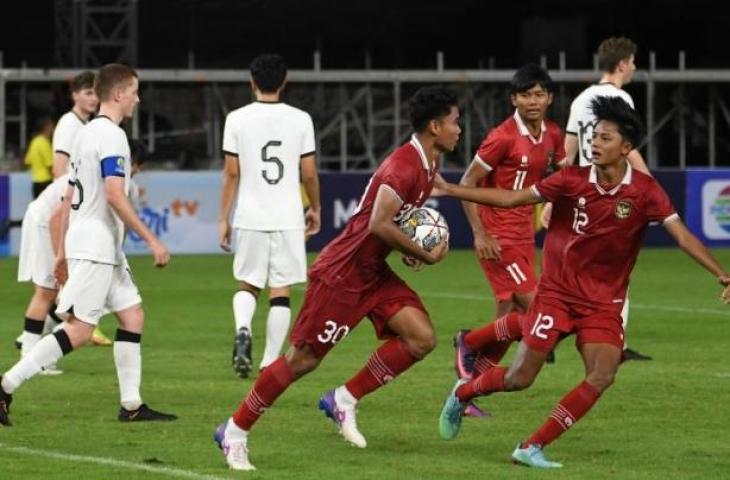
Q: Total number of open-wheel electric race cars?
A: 0